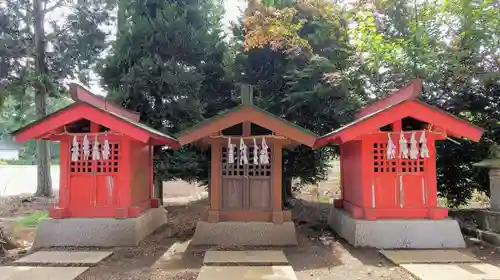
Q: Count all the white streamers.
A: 12